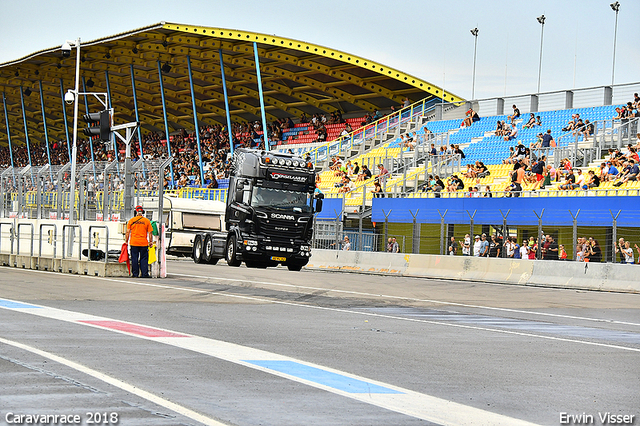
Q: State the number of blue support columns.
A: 11